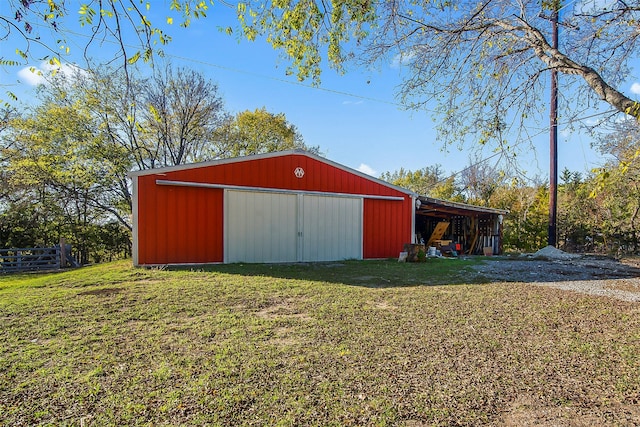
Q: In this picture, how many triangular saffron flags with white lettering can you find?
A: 0